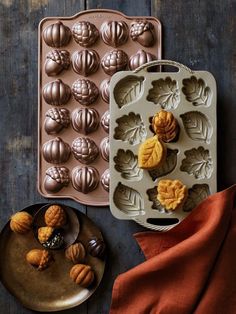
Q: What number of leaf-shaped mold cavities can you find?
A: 12